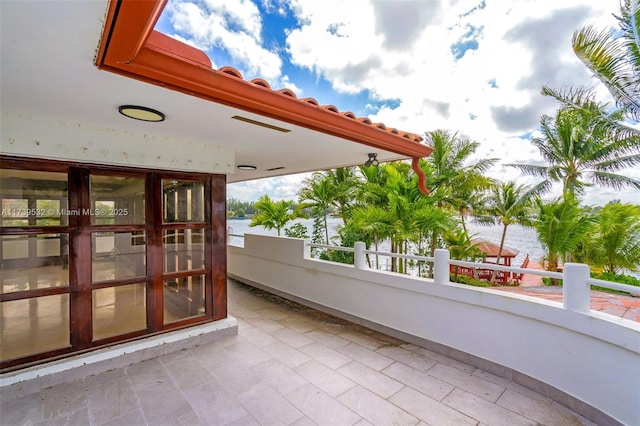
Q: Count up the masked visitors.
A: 0